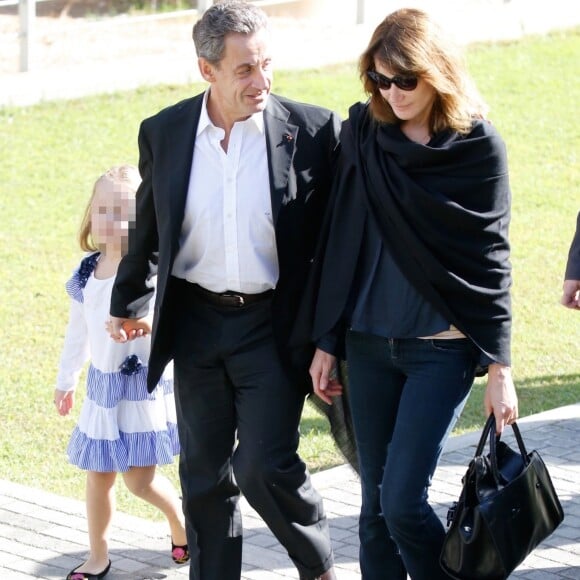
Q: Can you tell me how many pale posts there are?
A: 3